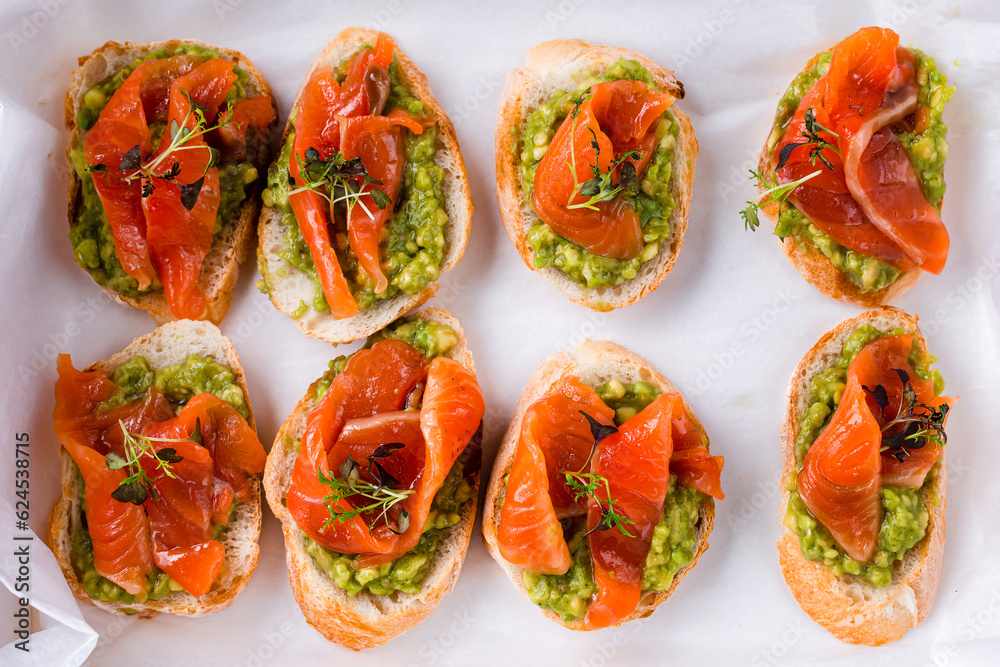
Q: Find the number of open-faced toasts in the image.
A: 8